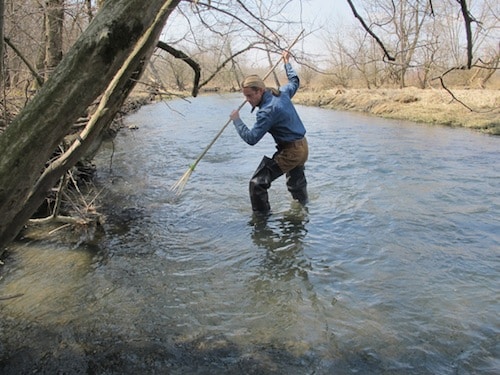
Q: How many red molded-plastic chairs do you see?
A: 0